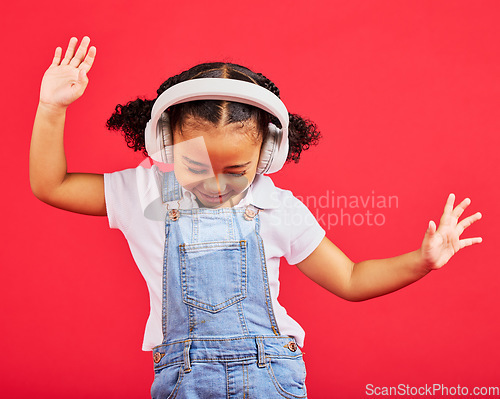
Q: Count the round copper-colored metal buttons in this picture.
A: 4